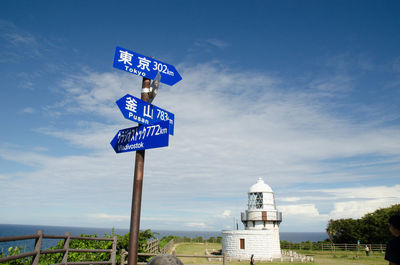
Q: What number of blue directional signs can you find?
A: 3